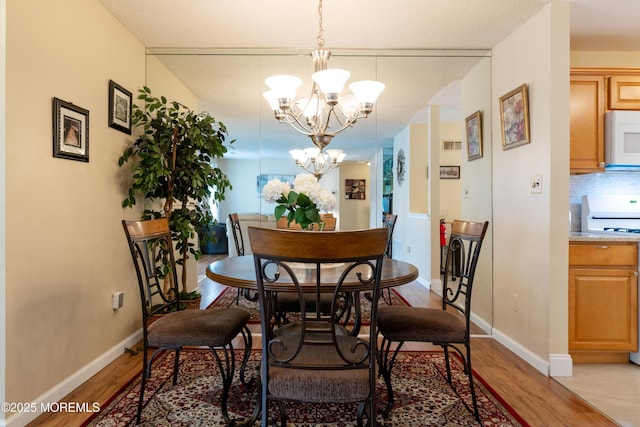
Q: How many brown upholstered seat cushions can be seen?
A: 4